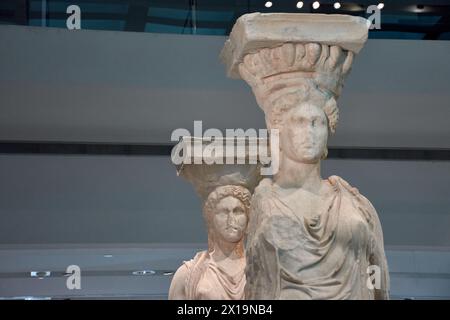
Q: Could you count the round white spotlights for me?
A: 5